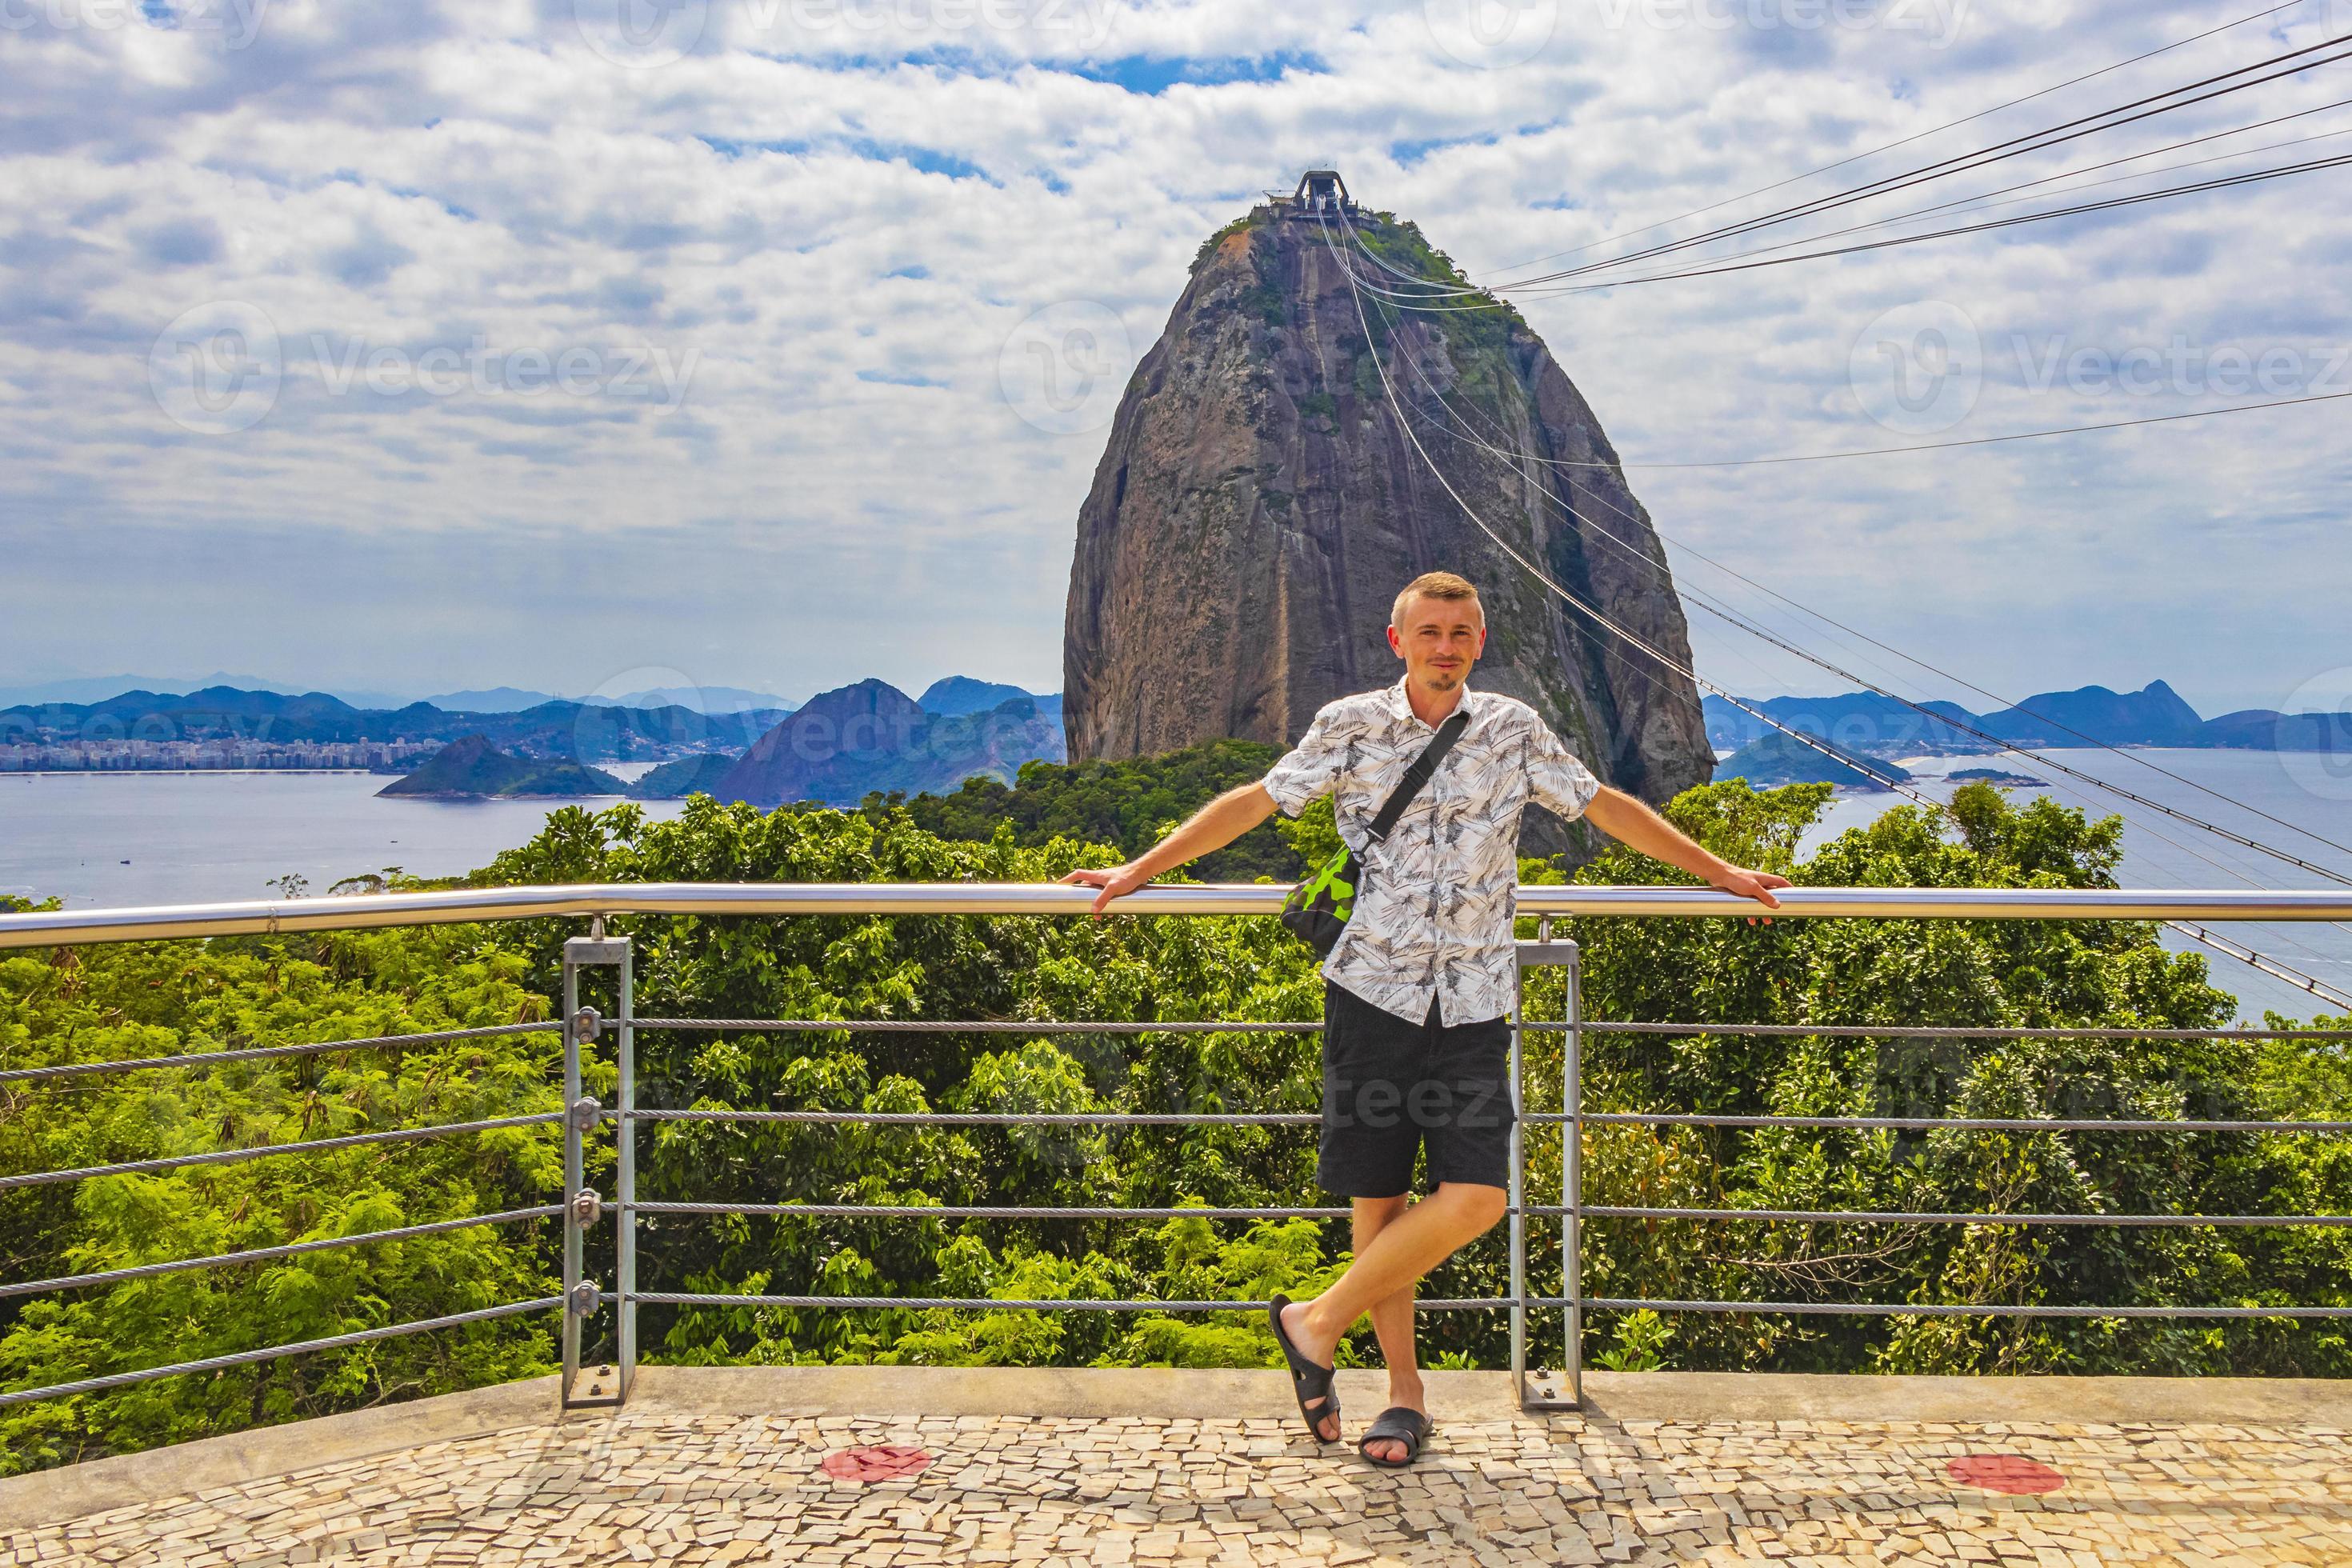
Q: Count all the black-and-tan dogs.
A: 0